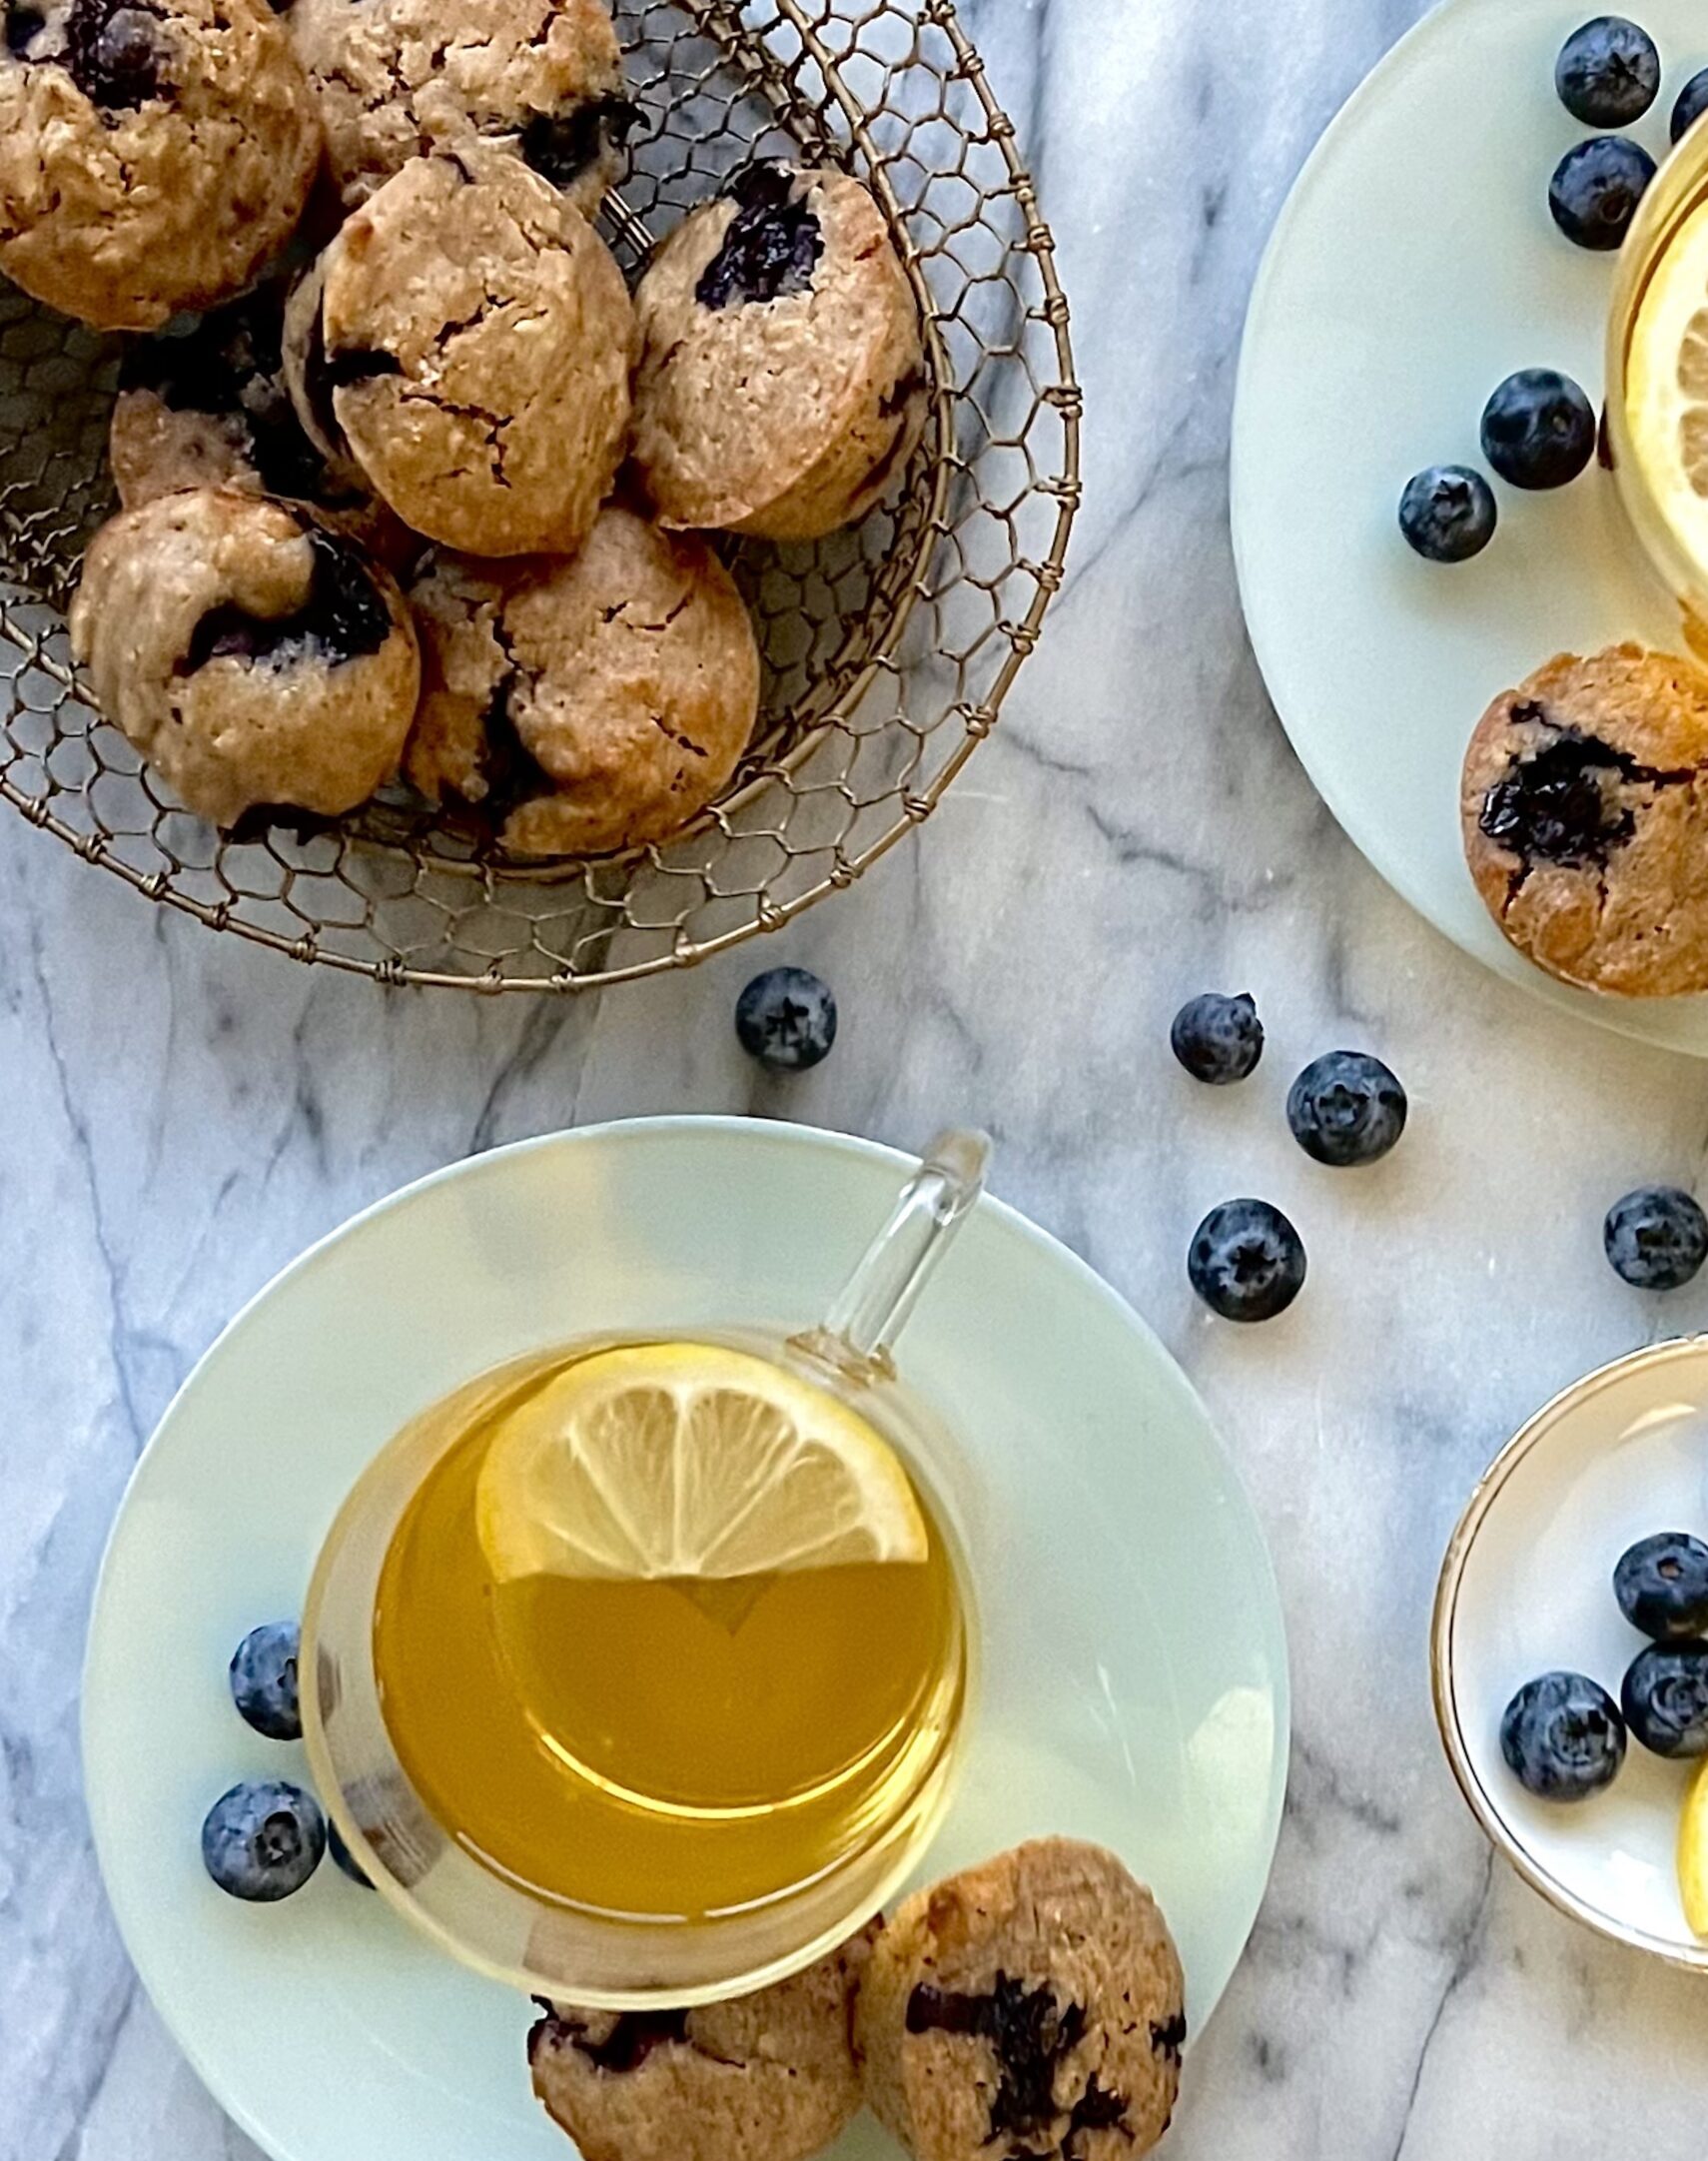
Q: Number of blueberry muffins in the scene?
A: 10